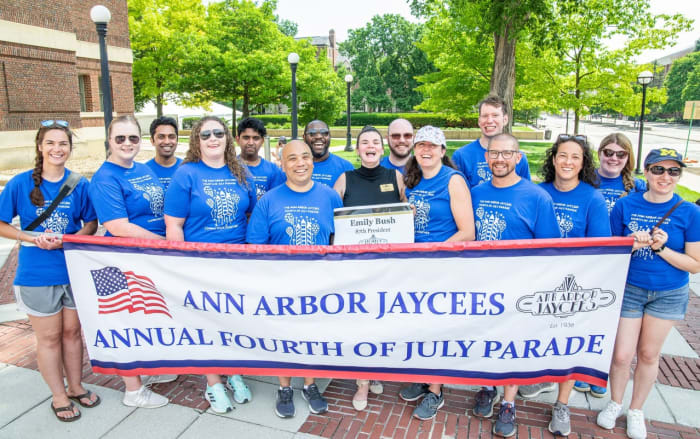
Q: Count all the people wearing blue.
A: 14